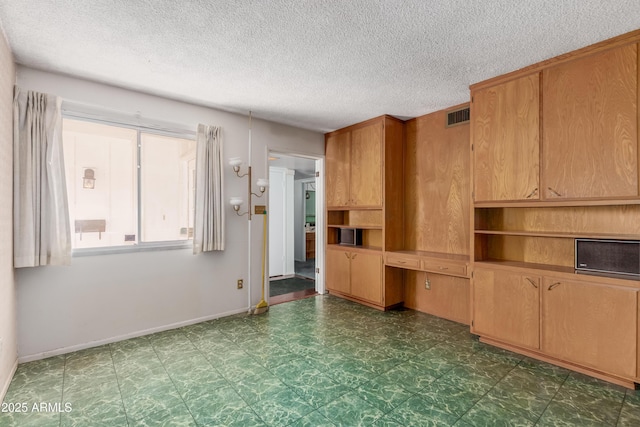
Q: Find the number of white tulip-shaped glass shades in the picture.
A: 3